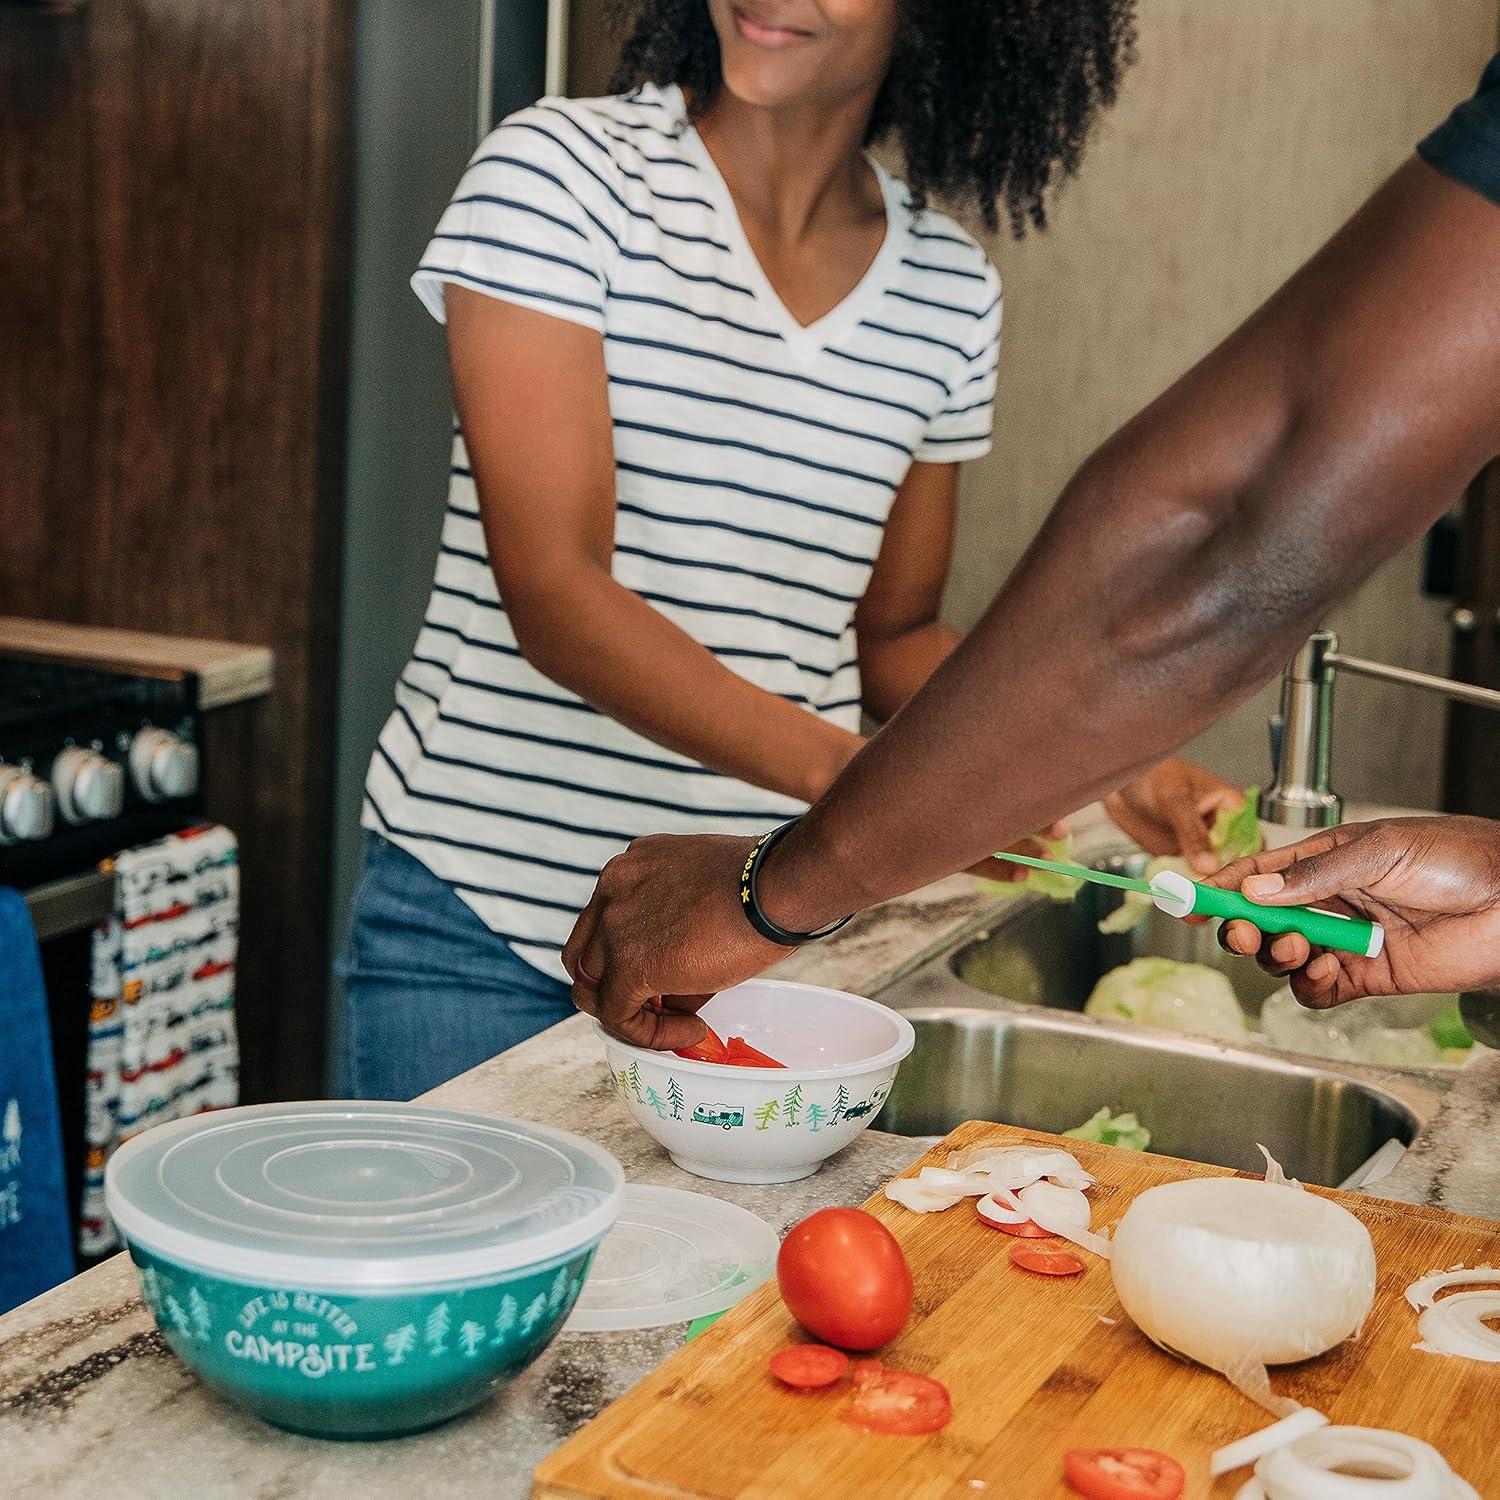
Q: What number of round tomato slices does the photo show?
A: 5